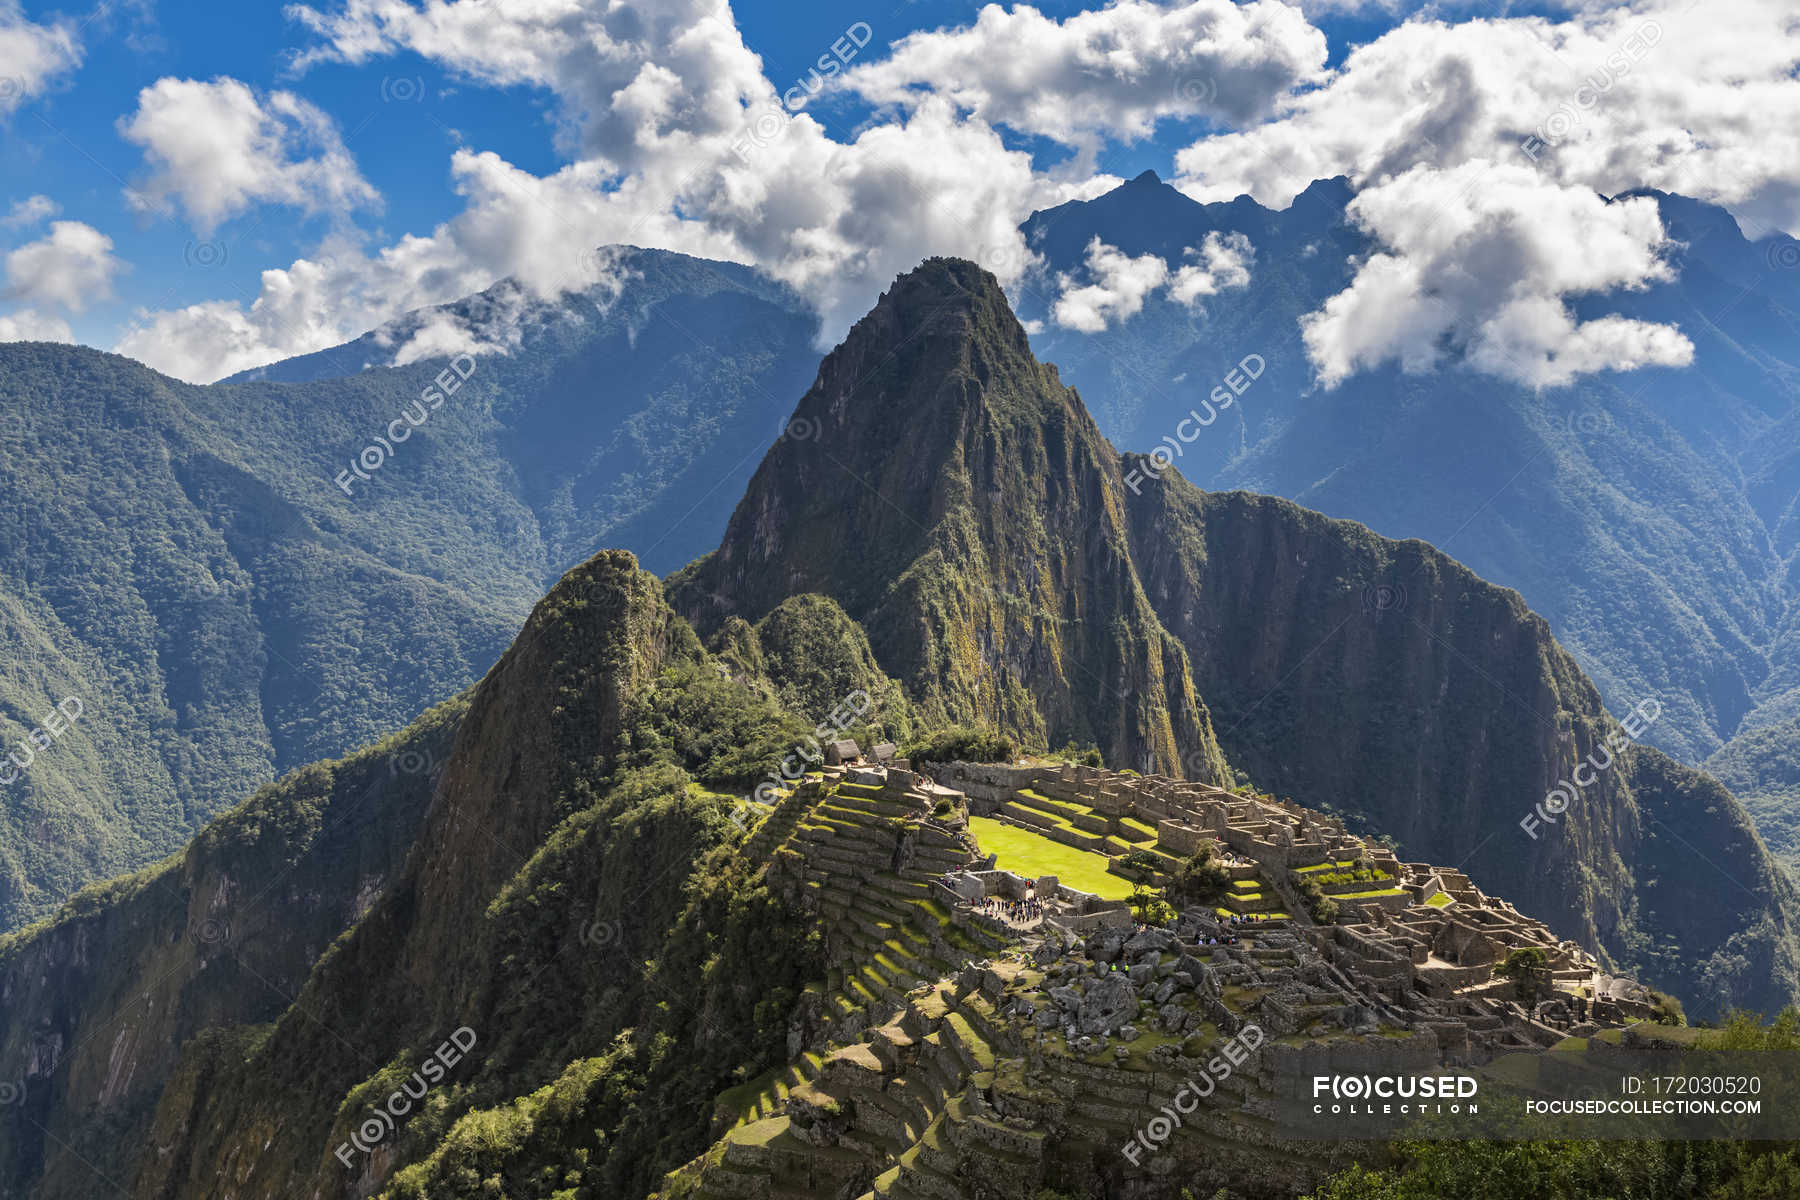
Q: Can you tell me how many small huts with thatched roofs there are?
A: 2